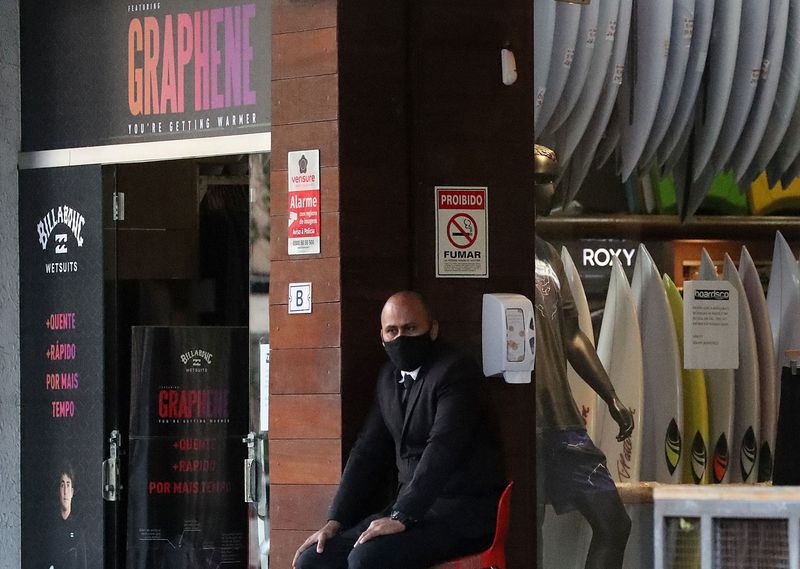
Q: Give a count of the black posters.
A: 3